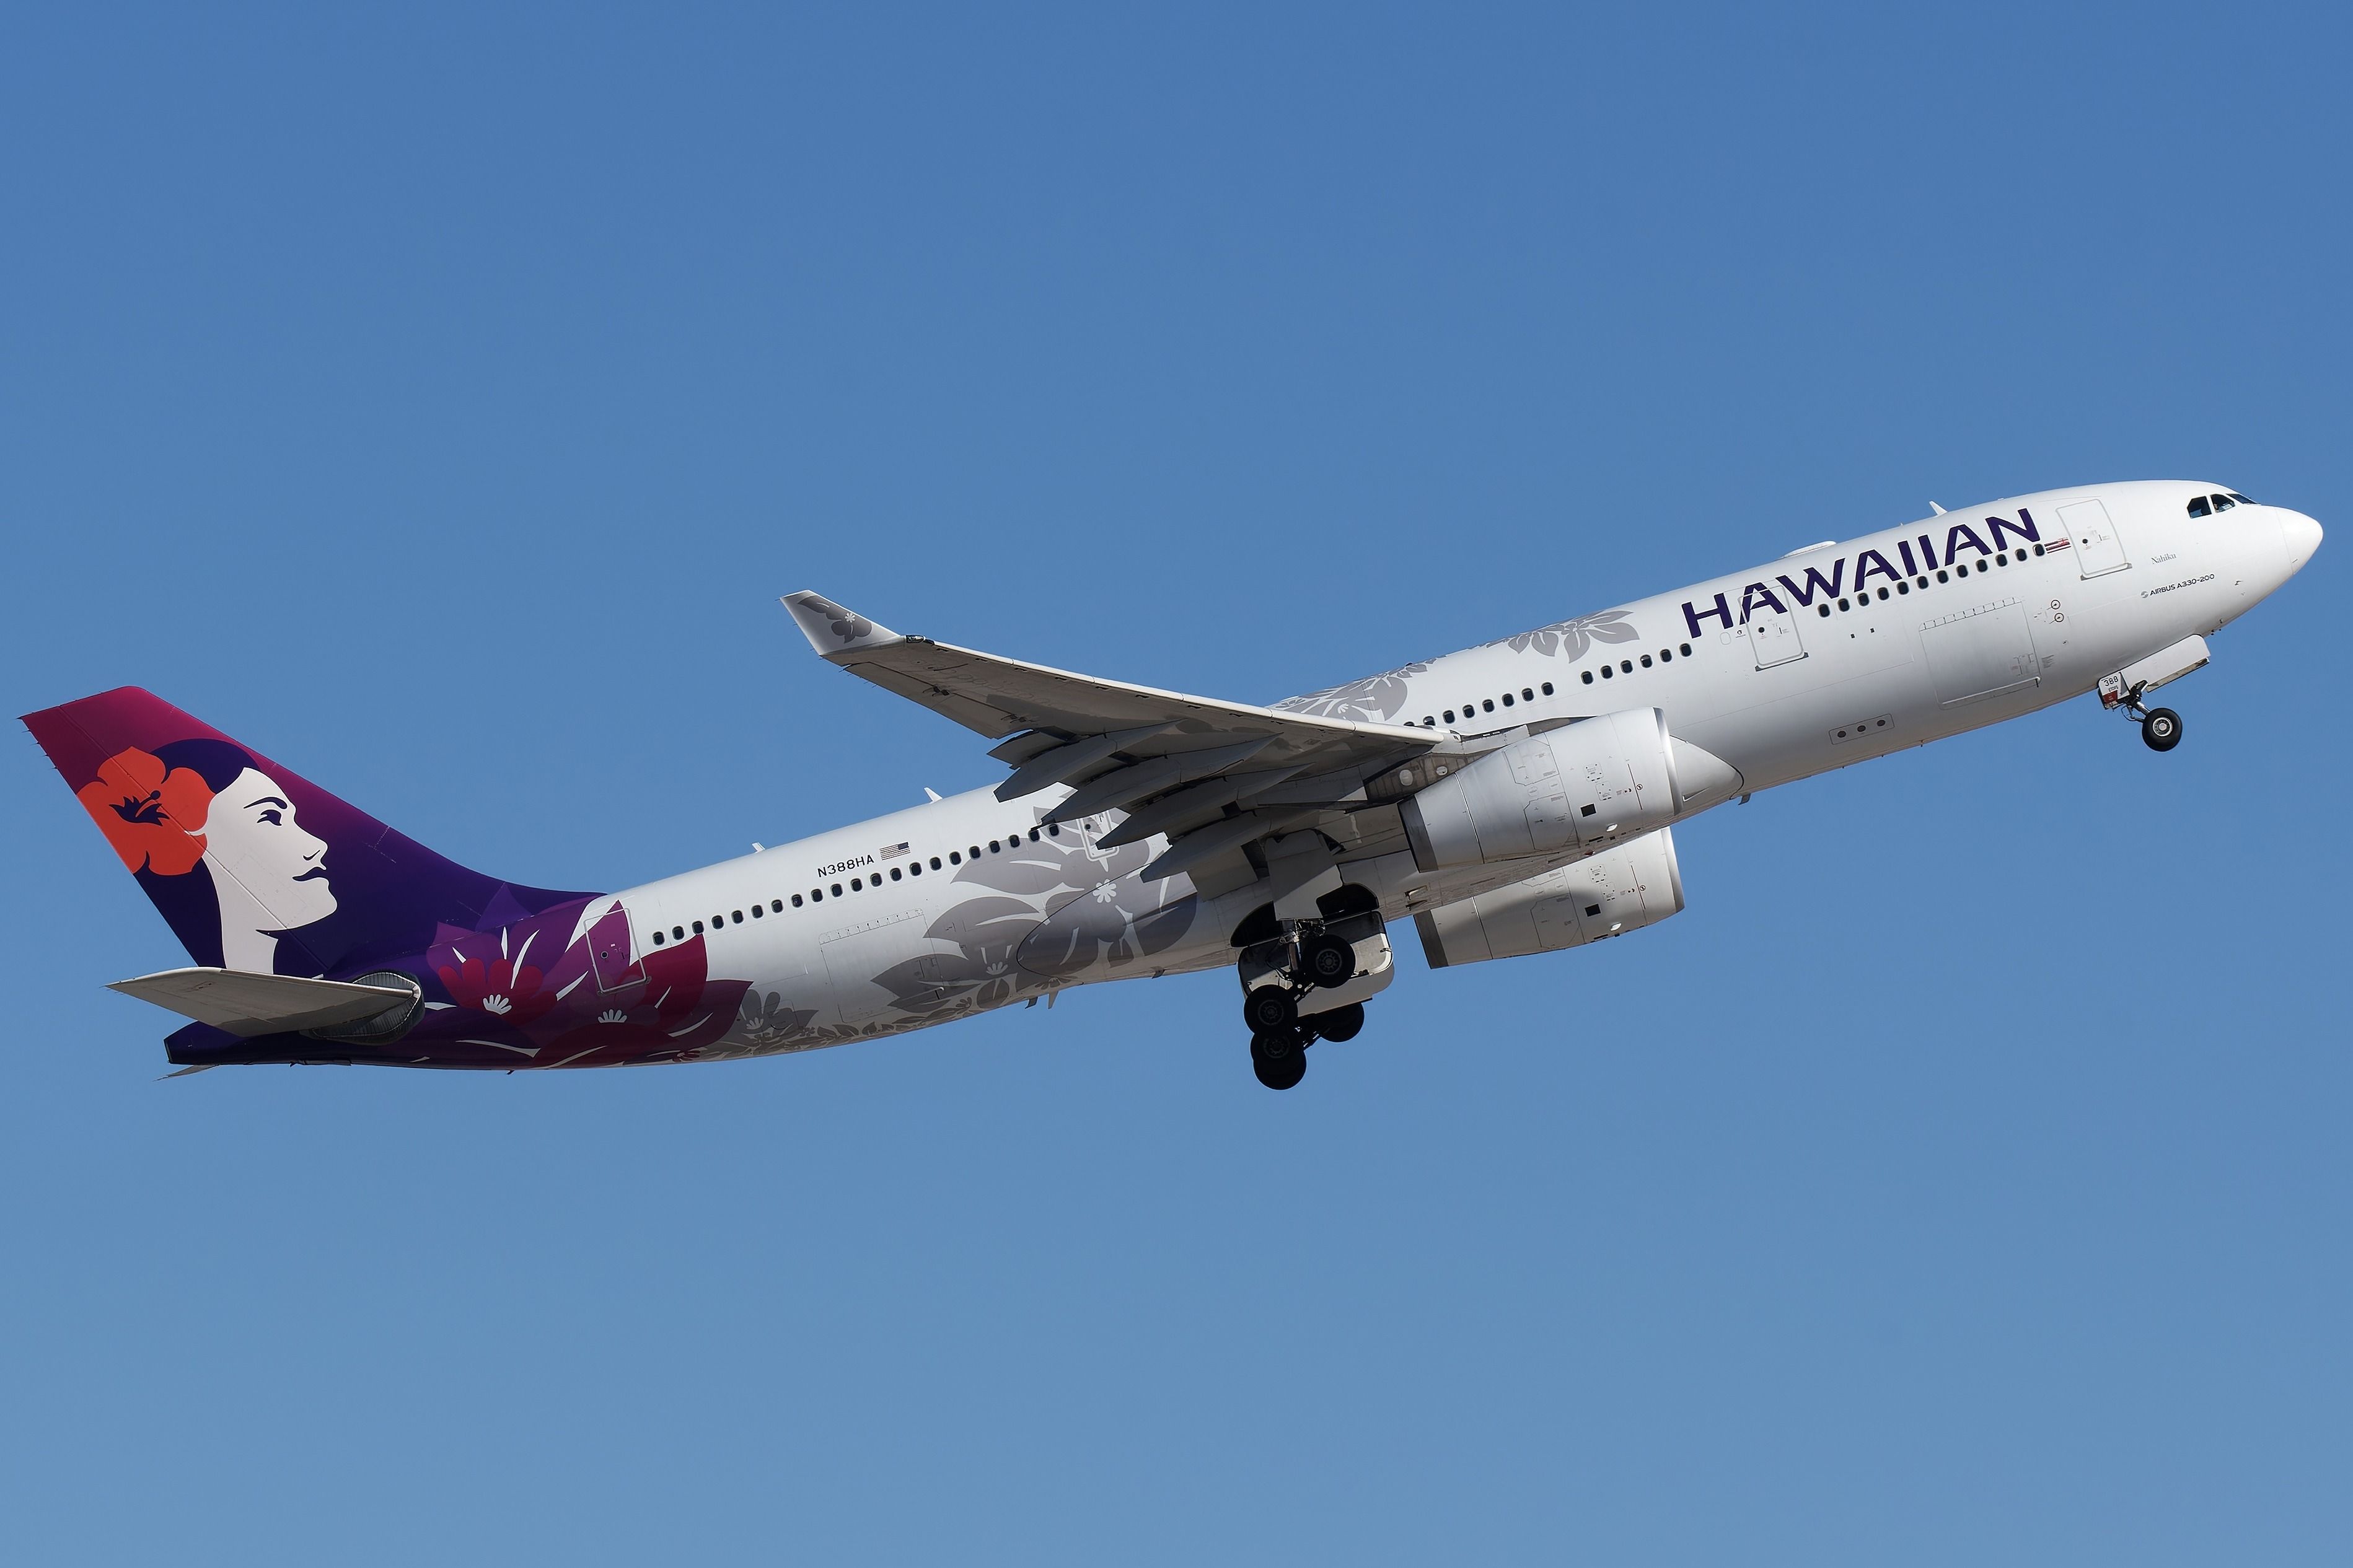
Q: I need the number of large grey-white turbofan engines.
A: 2